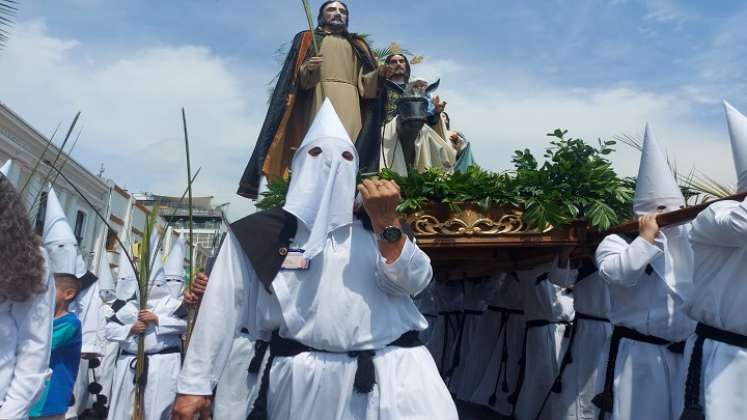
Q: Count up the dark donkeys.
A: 1